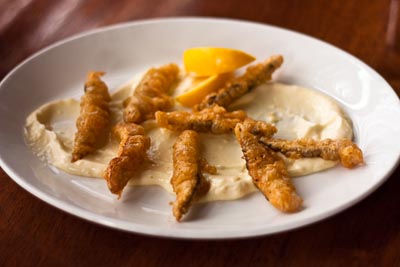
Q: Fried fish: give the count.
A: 8